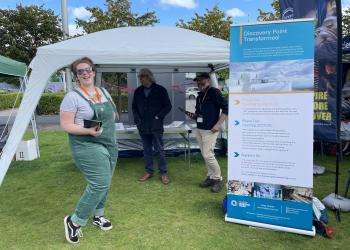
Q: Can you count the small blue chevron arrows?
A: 2